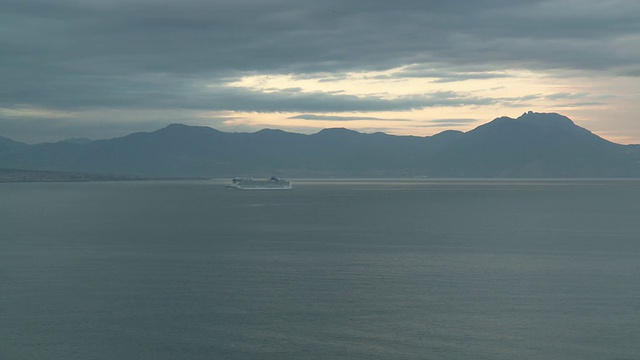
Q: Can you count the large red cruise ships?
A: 0